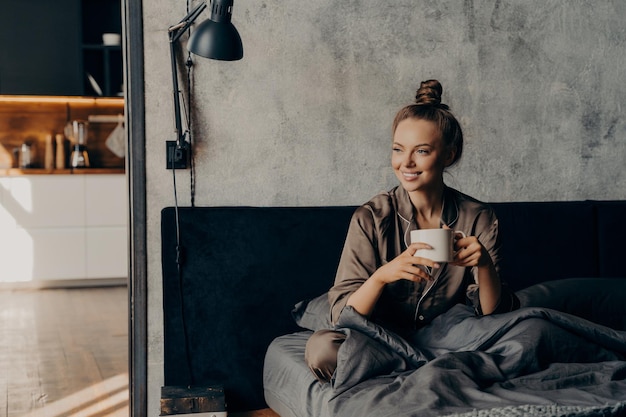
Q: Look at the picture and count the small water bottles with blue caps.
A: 0